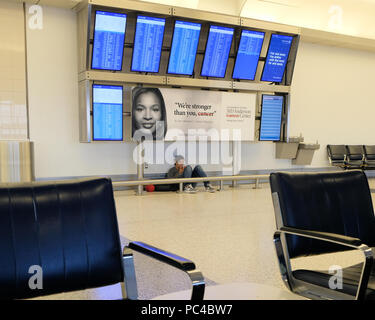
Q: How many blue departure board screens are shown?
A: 8